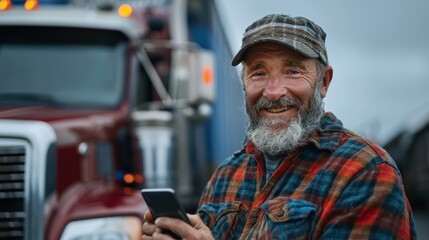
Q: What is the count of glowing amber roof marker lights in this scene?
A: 3